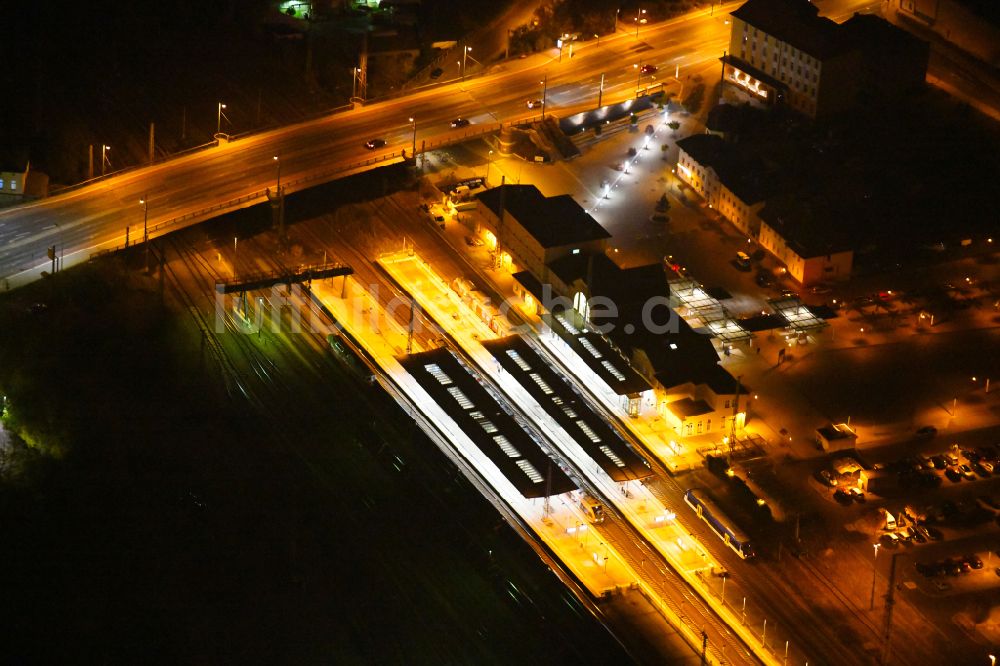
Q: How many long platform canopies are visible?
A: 3